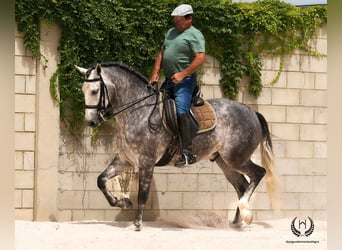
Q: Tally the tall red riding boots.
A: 0